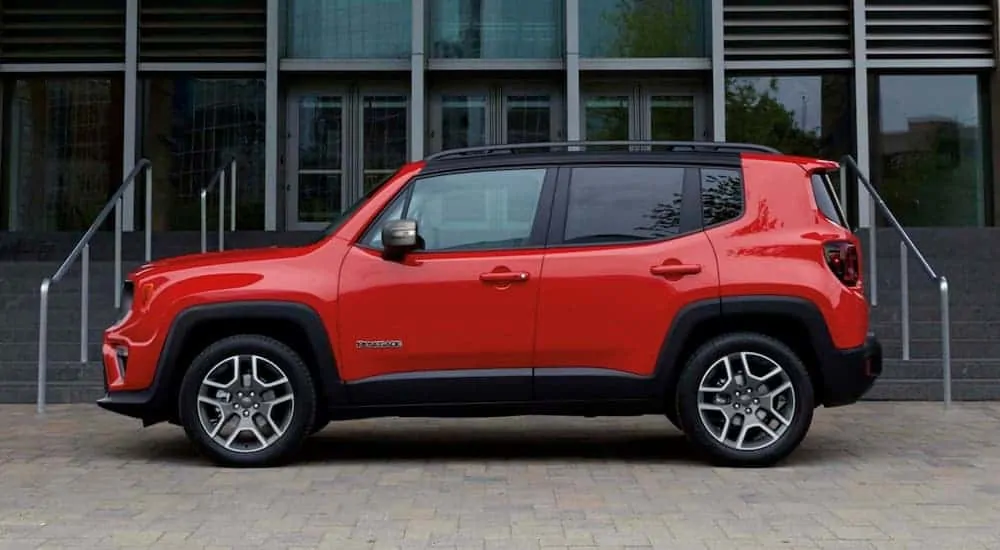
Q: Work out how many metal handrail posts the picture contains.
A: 11